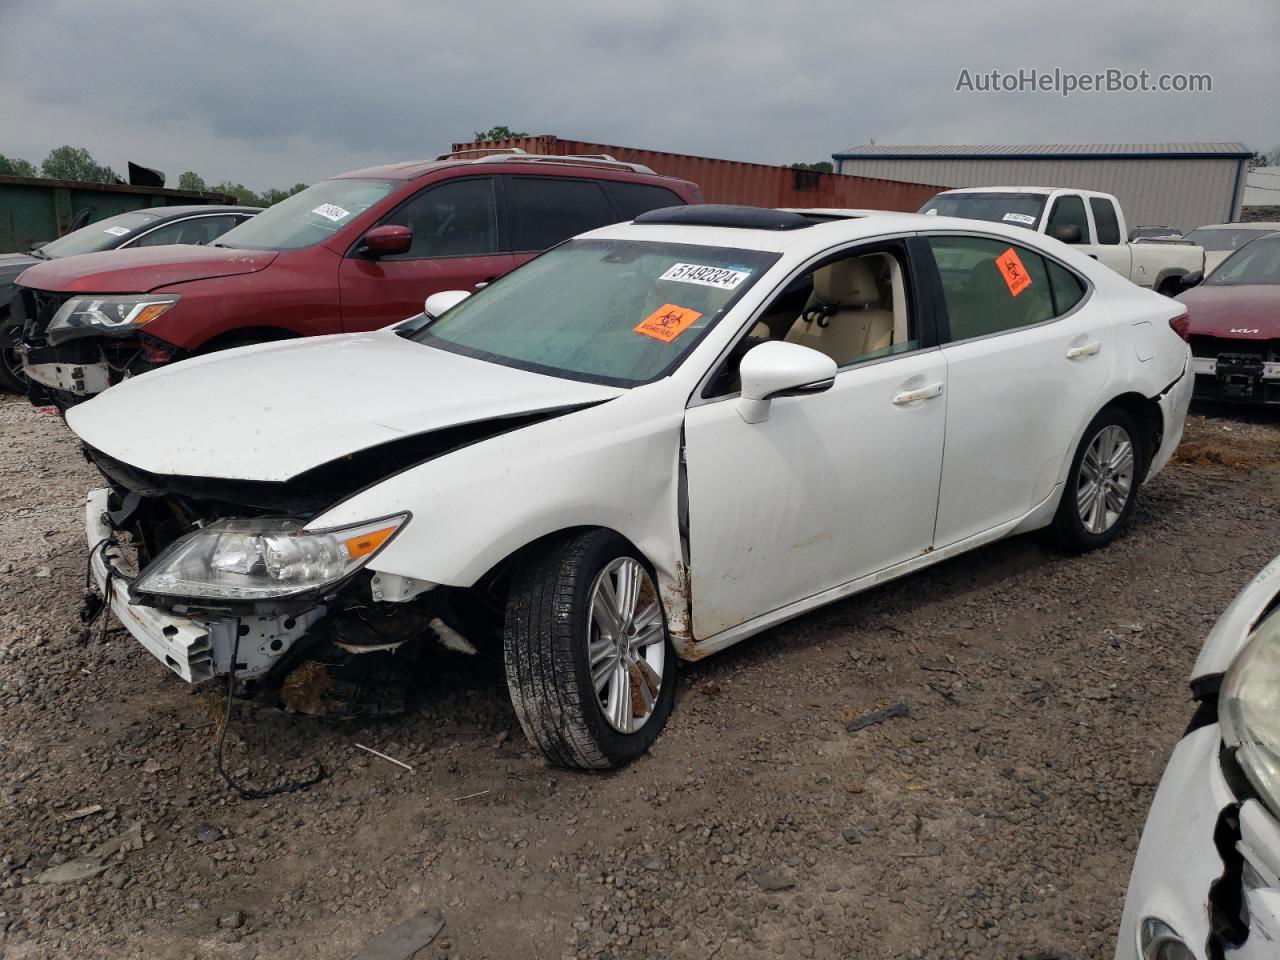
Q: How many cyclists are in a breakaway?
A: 0